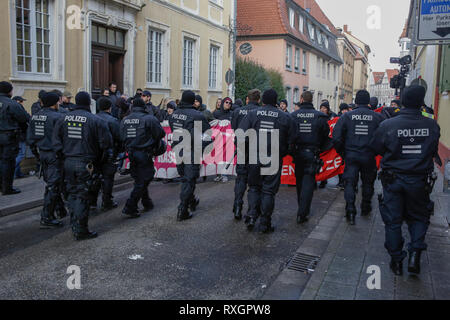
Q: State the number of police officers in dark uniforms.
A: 11